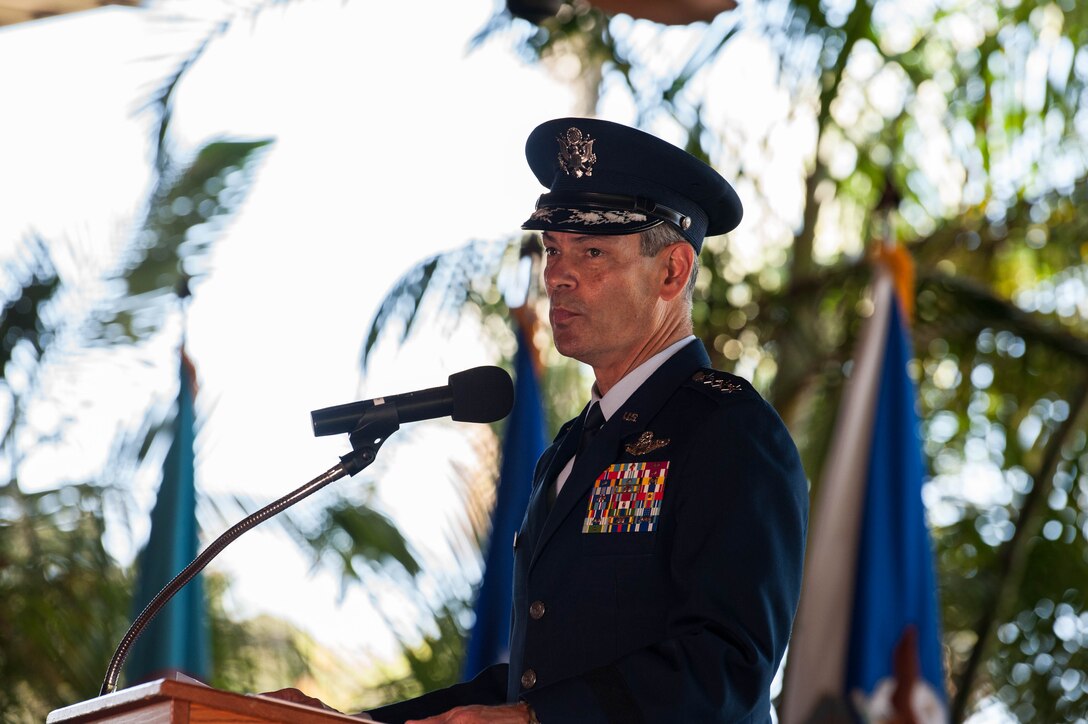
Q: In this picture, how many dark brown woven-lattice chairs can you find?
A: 0